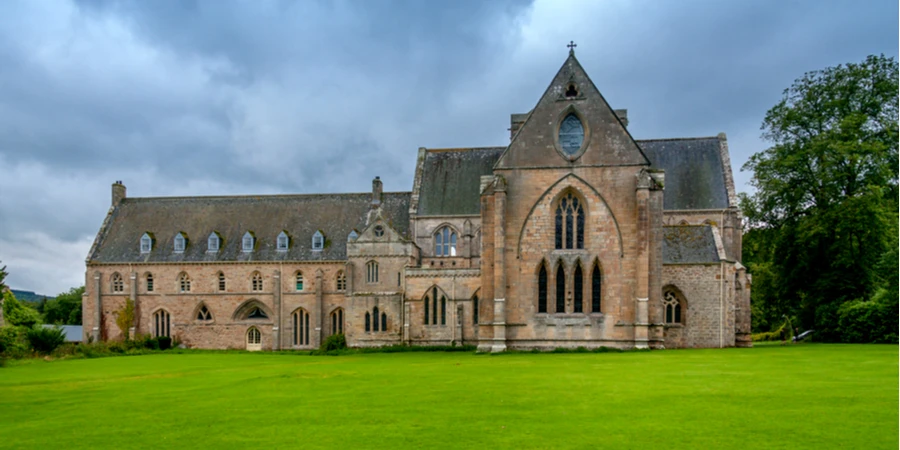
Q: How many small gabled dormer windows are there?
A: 7